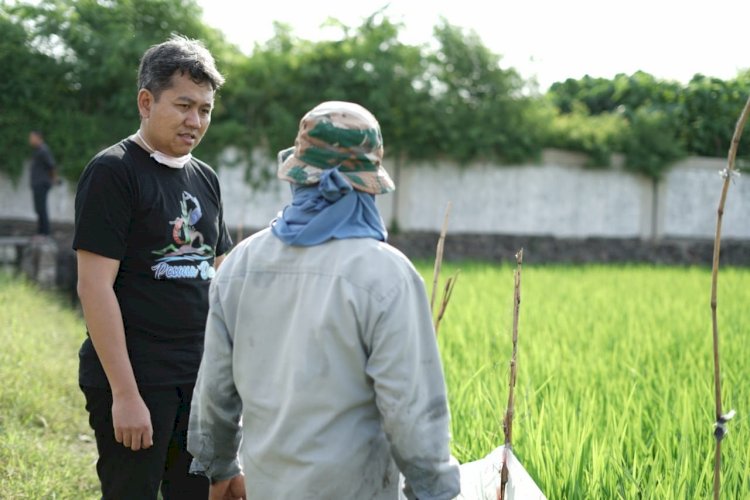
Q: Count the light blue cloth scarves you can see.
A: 1